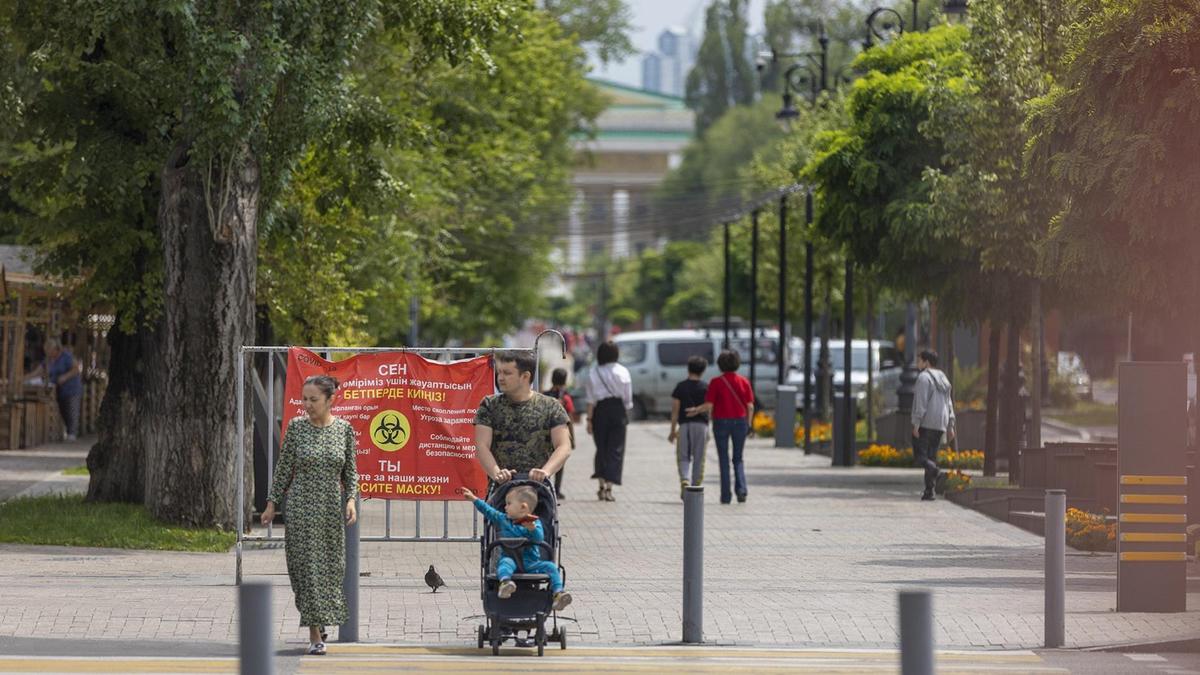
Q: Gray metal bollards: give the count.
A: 5